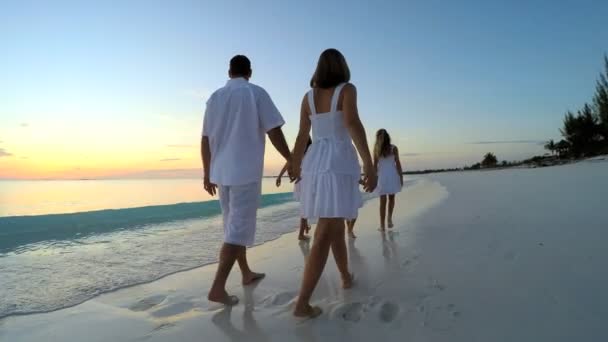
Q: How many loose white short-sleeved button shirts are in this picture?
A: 1